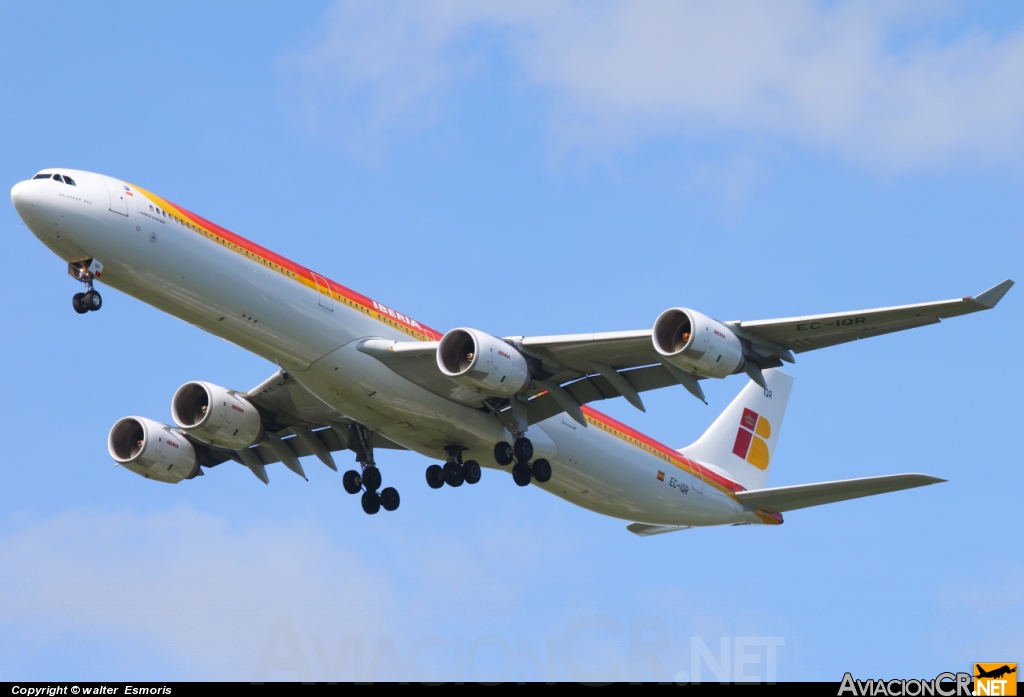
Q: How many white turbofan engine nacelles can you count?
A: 4